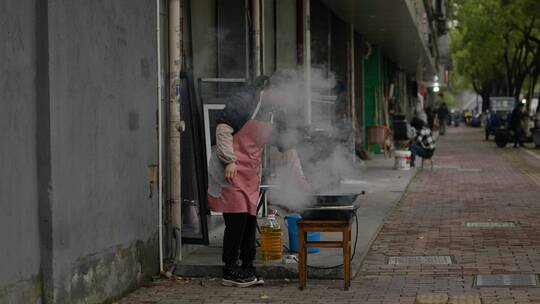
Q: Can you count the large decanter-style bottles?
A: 1